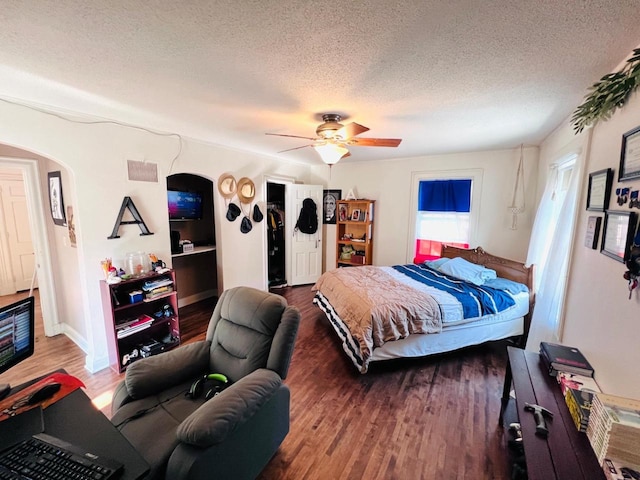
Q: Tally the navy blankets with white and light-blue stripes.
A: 1